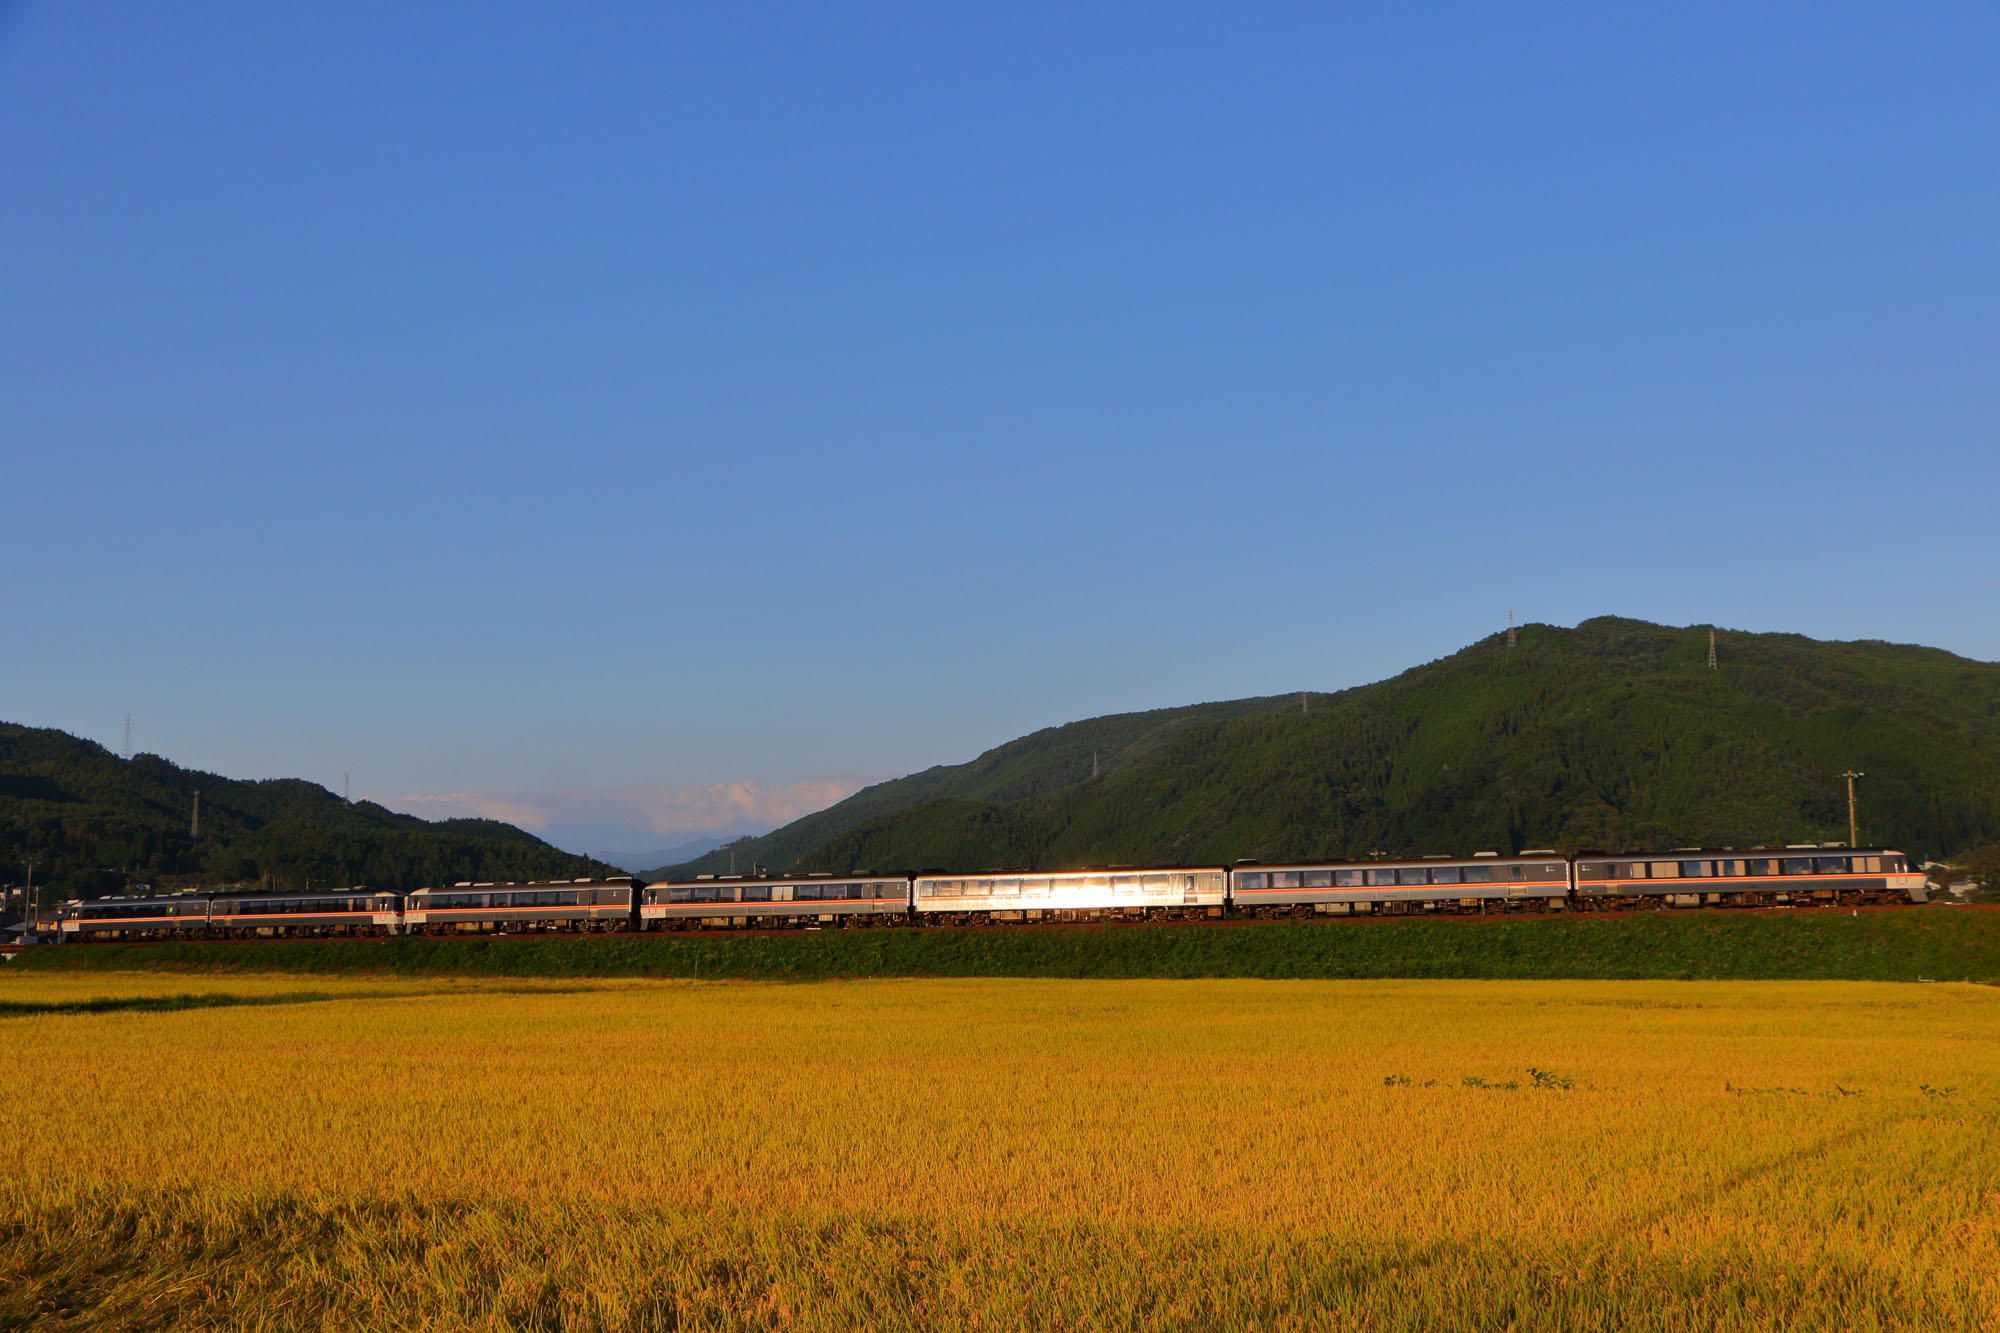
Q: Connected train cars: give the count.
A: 7